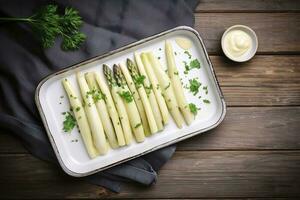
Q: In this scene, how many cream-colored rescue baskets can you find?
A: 0